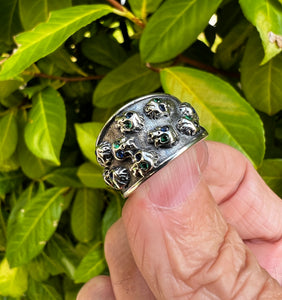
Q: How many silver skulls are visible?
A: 9